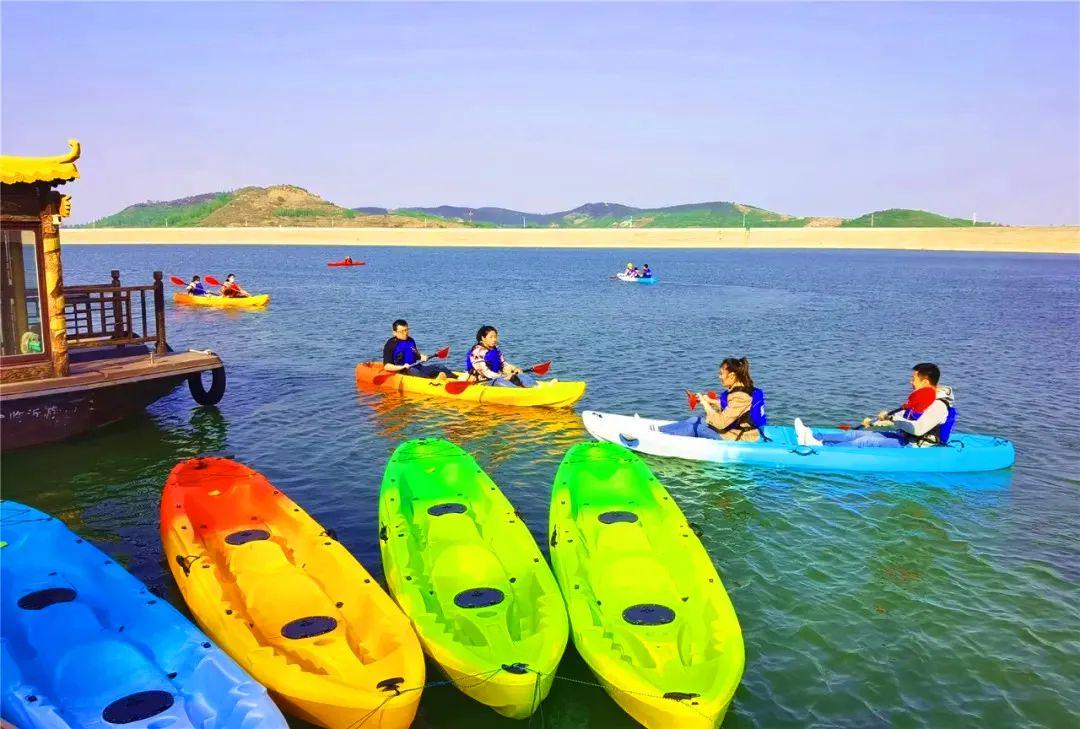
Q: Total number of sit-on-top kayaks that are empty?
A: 4